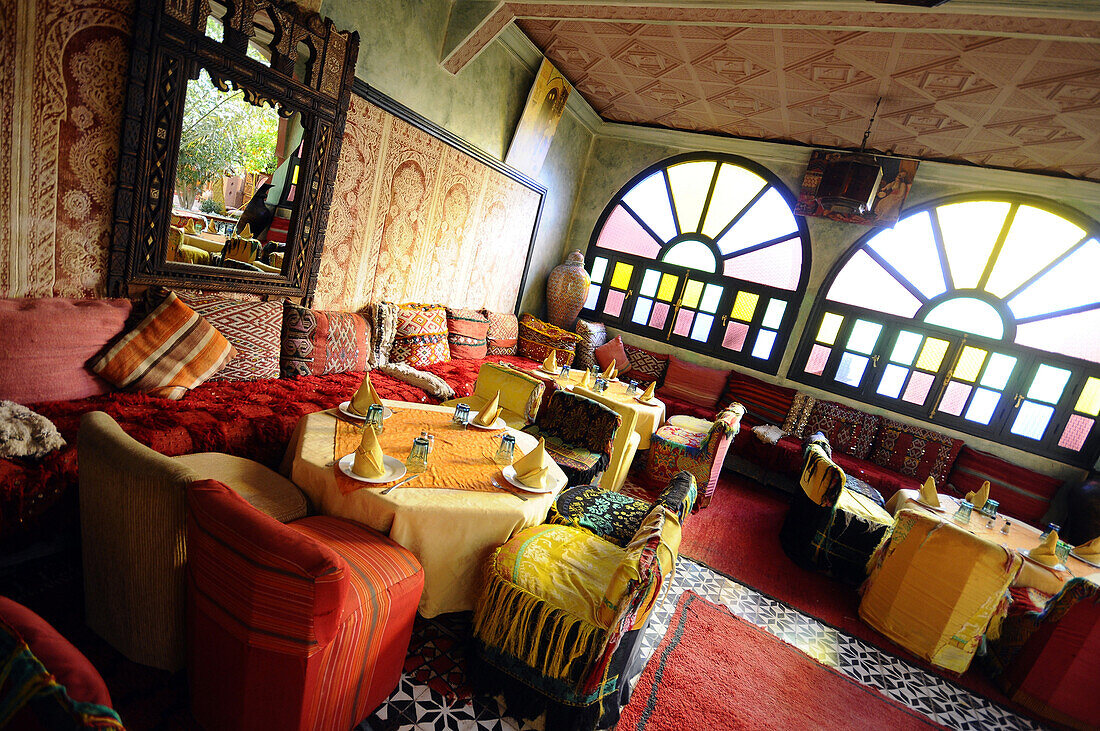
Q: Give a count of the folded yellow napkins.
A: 12